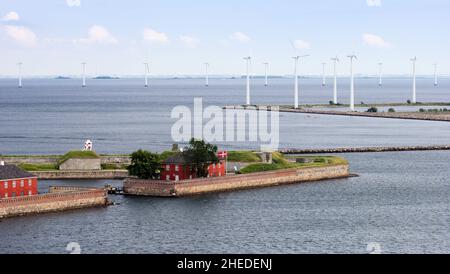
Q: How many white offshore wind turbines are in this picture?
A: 13